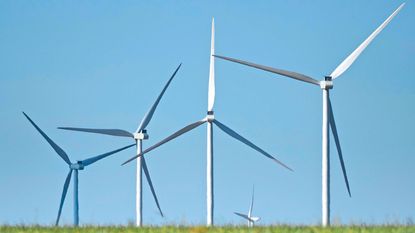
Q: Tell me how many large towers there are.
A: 4